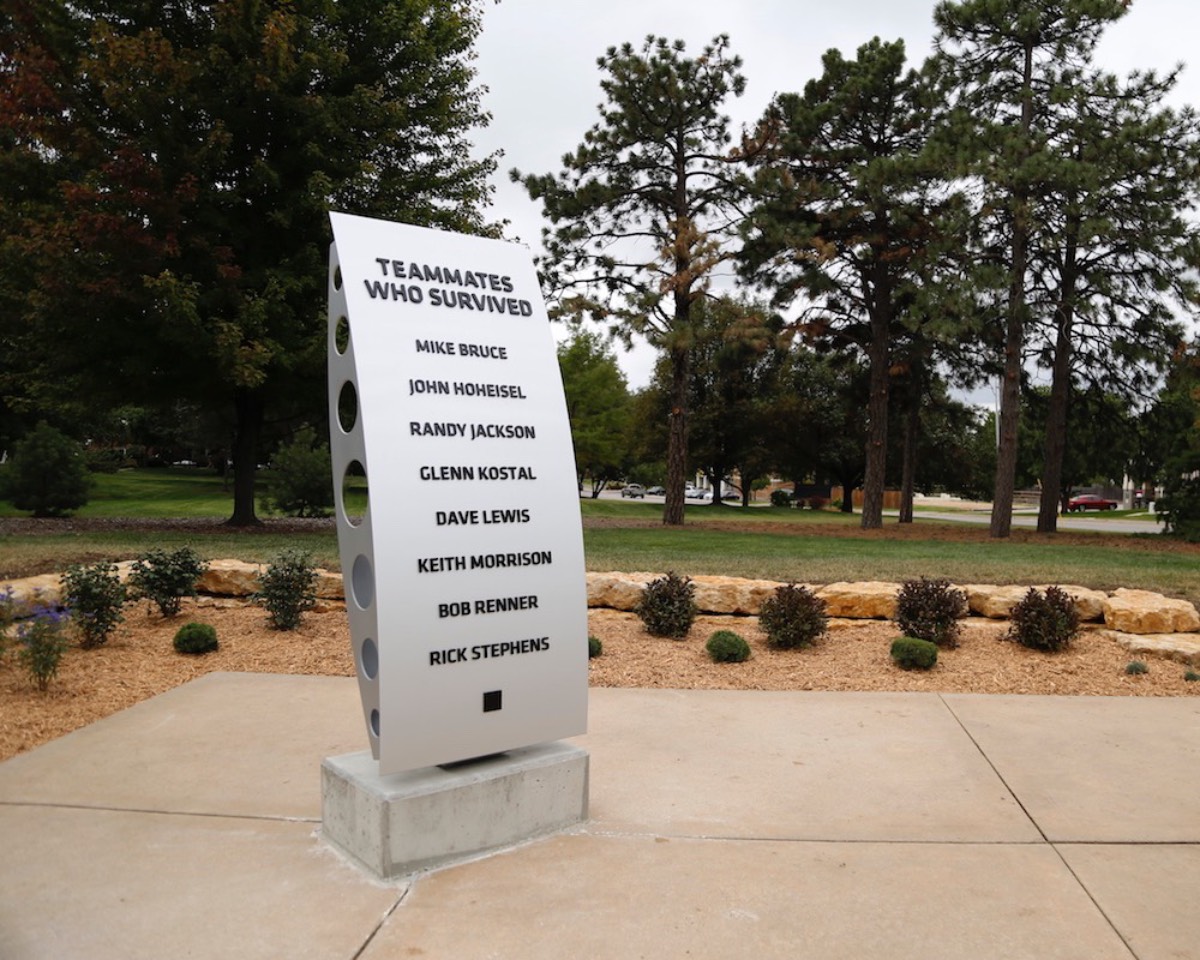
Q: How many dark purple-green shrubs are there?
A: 4